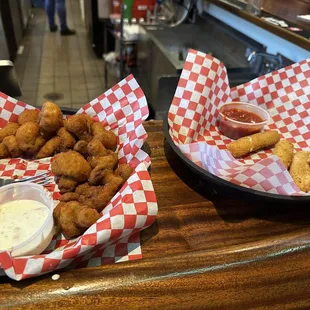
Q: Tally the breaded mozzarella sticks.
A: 3